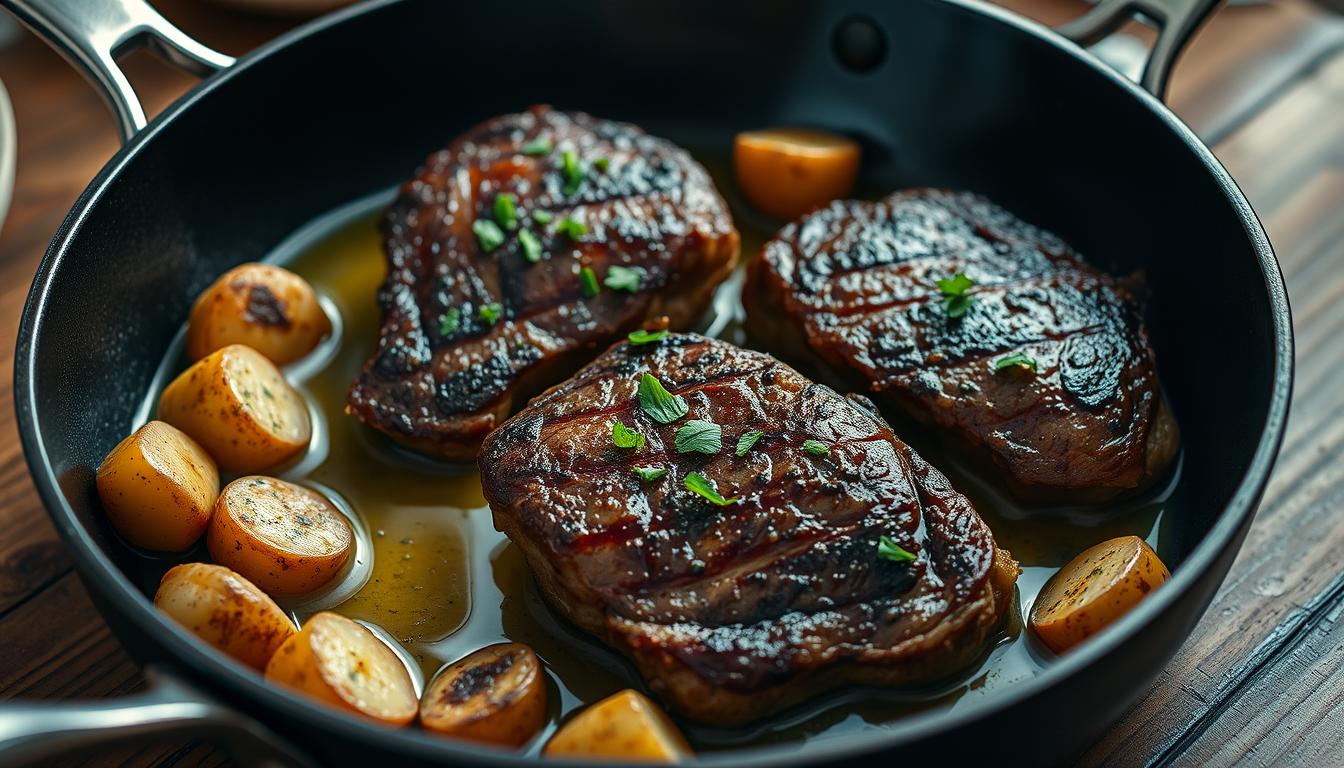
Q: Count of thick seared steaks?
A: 3